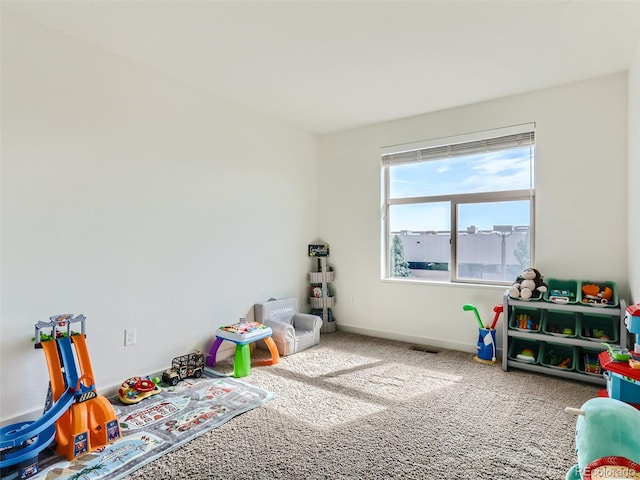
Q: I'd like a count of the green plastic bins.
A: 9